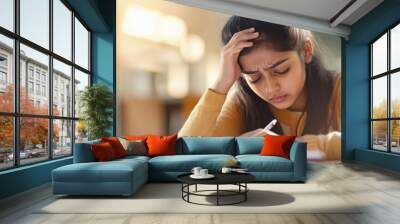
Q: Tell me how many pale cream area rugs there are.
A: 1